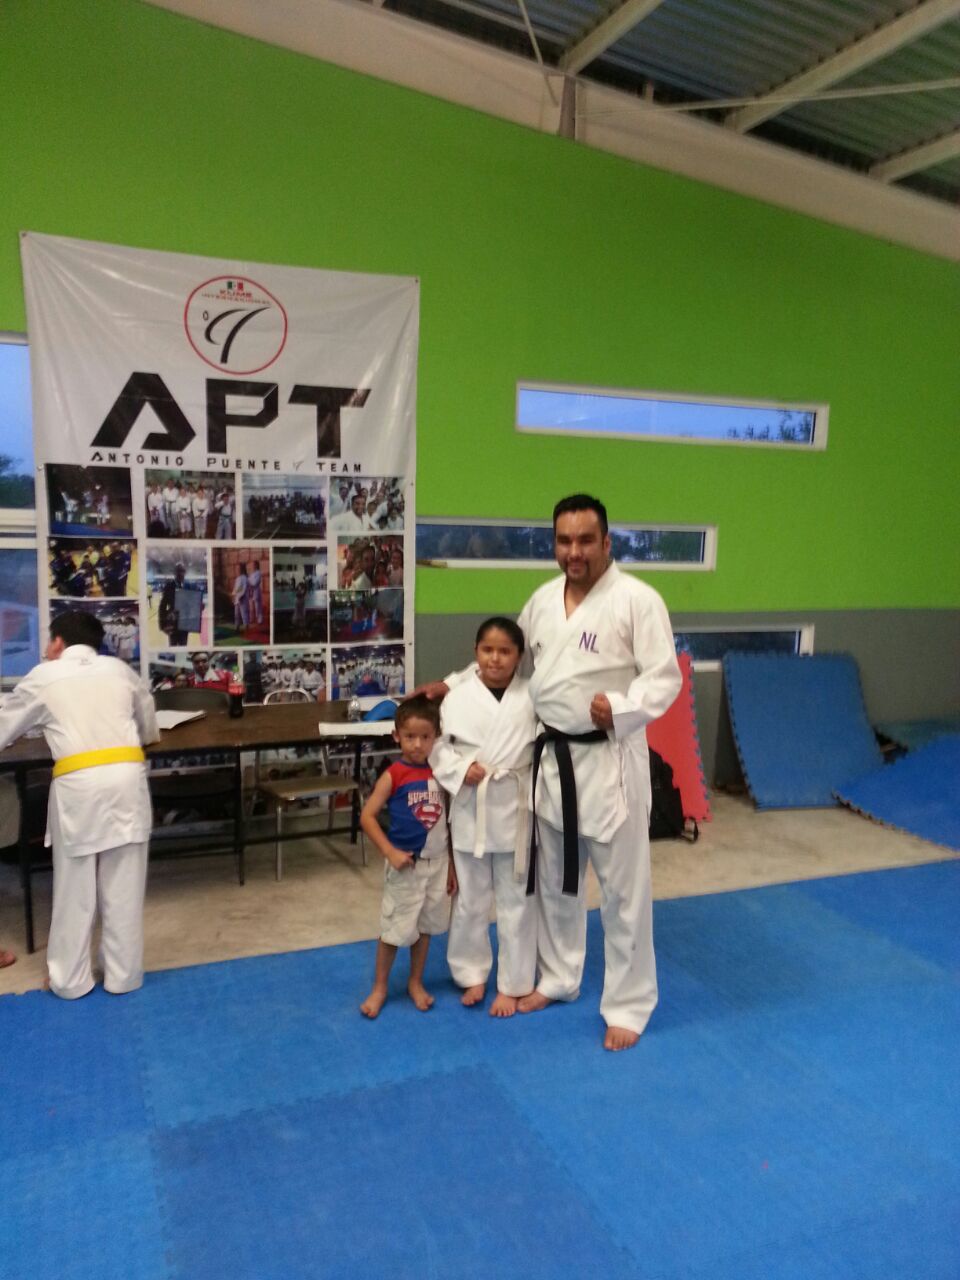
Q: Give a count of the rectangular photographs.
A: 14